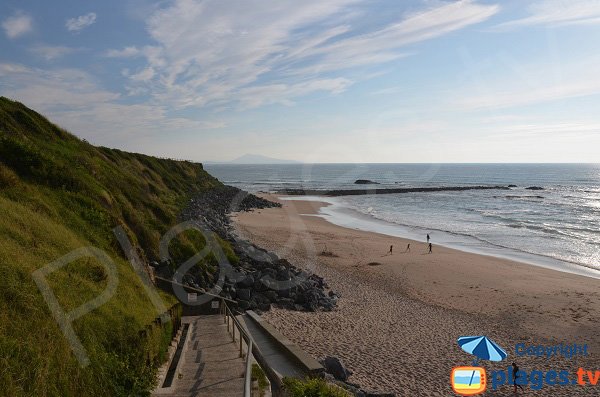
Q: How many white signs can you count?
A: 2